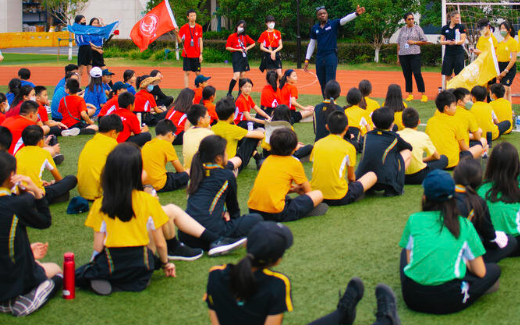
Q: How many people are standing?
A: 10